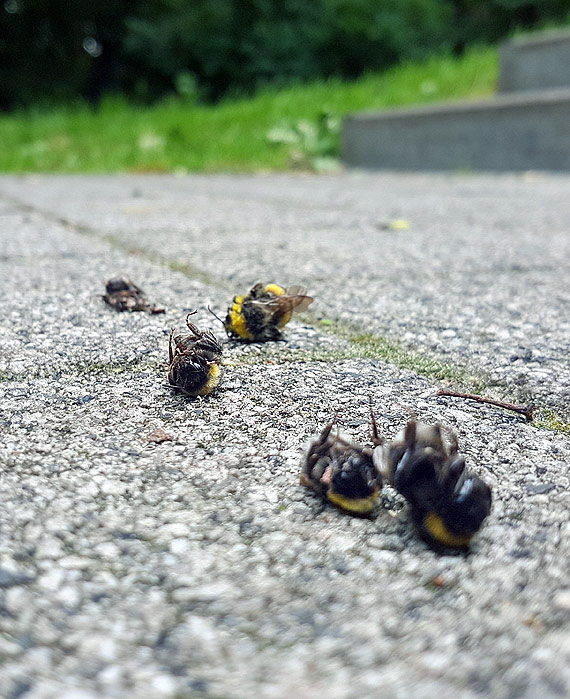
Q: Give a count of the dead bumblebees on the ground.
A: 5